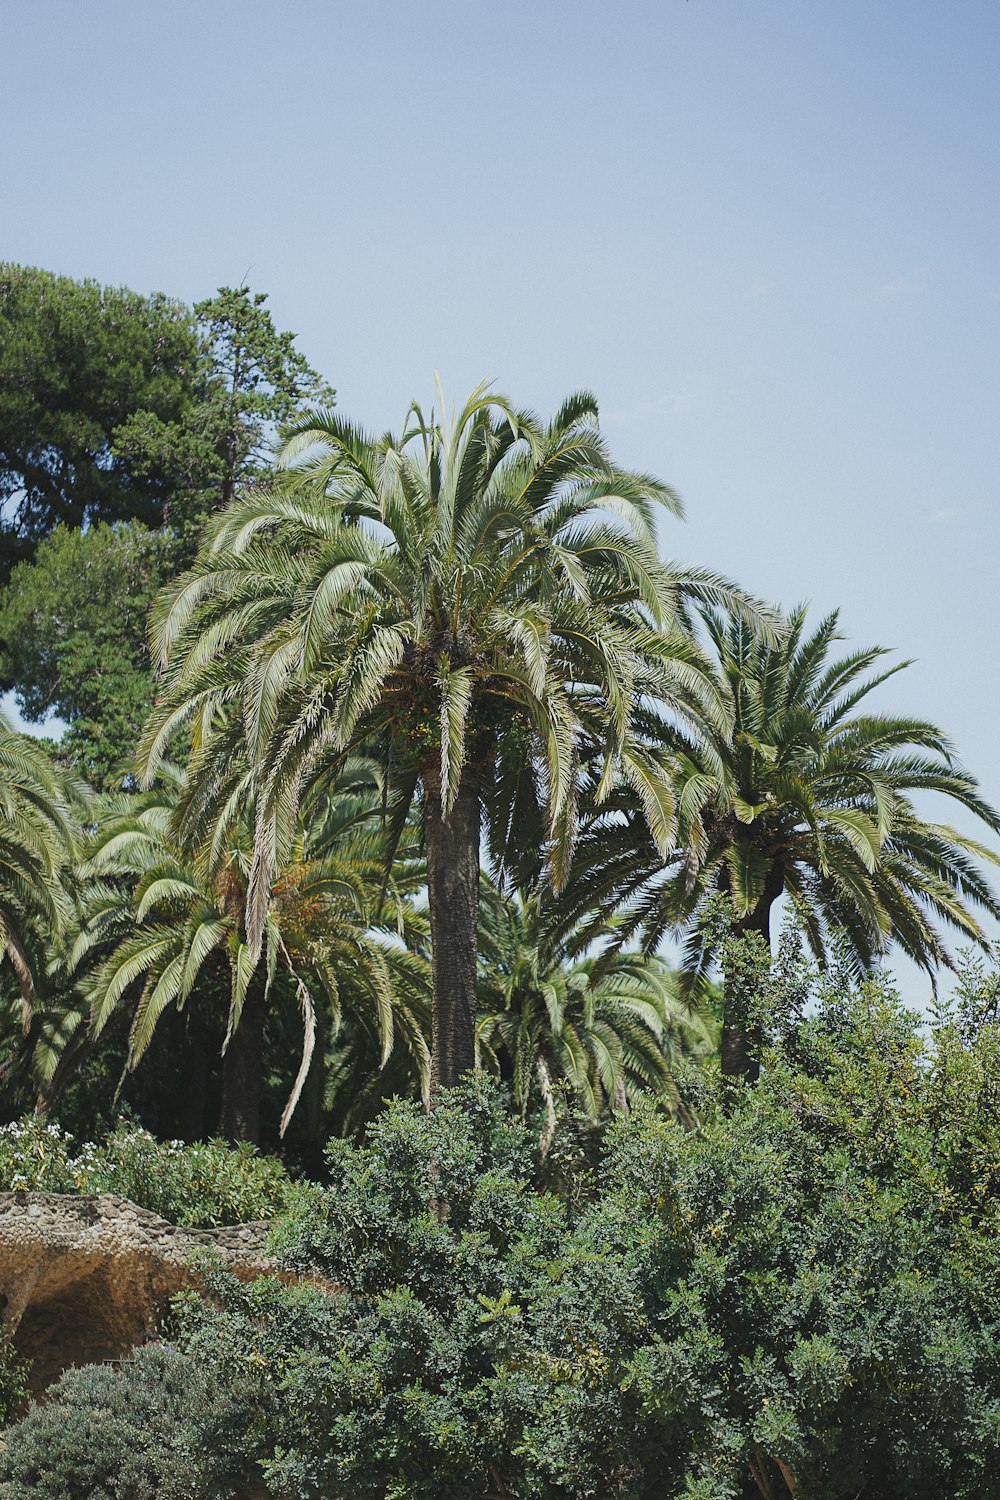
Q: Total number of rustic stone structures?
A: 1